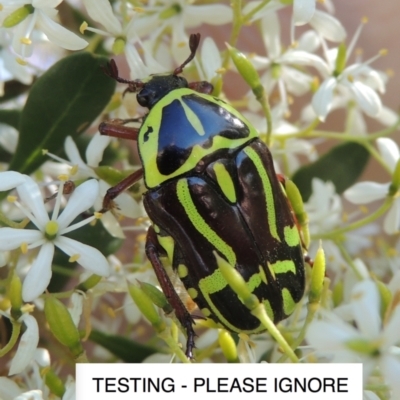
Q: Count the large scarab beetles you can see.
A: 1